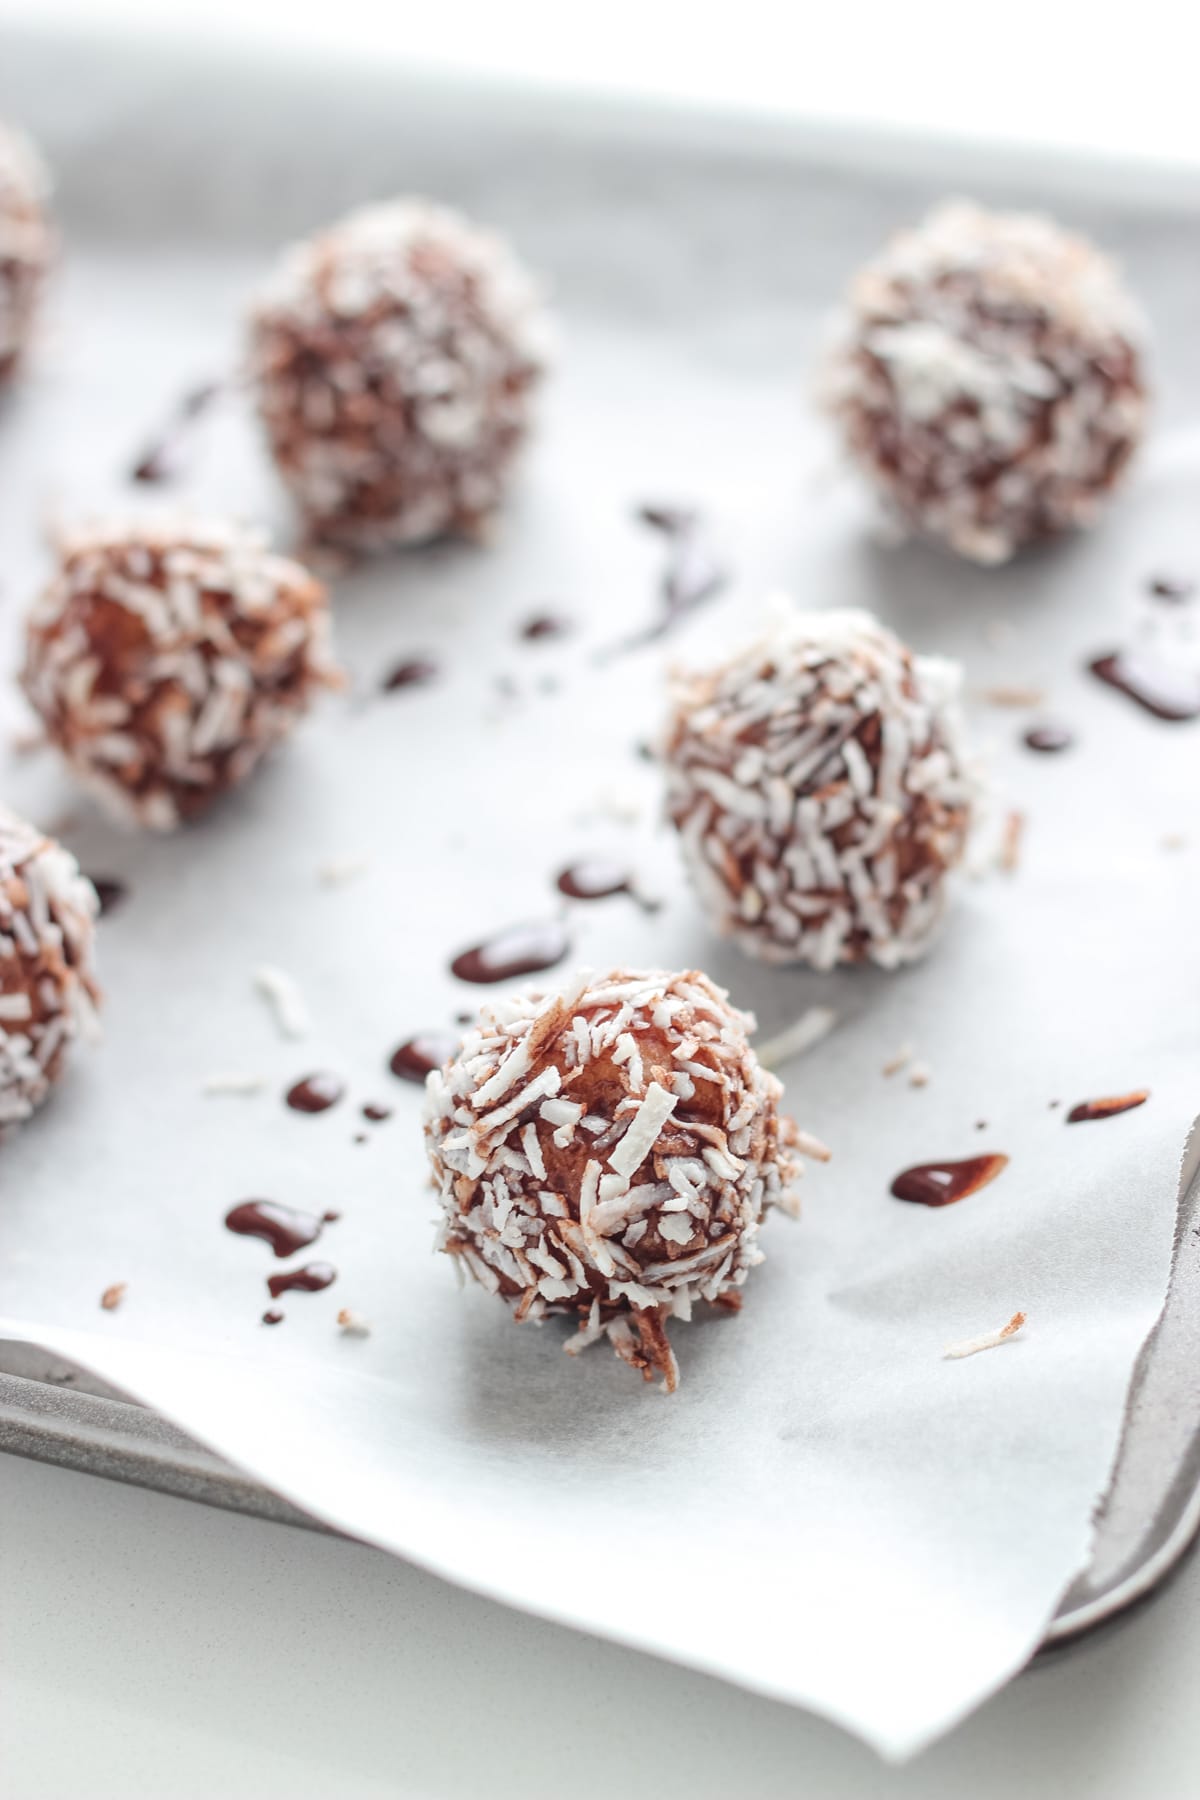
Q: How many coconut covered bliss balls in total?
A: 7